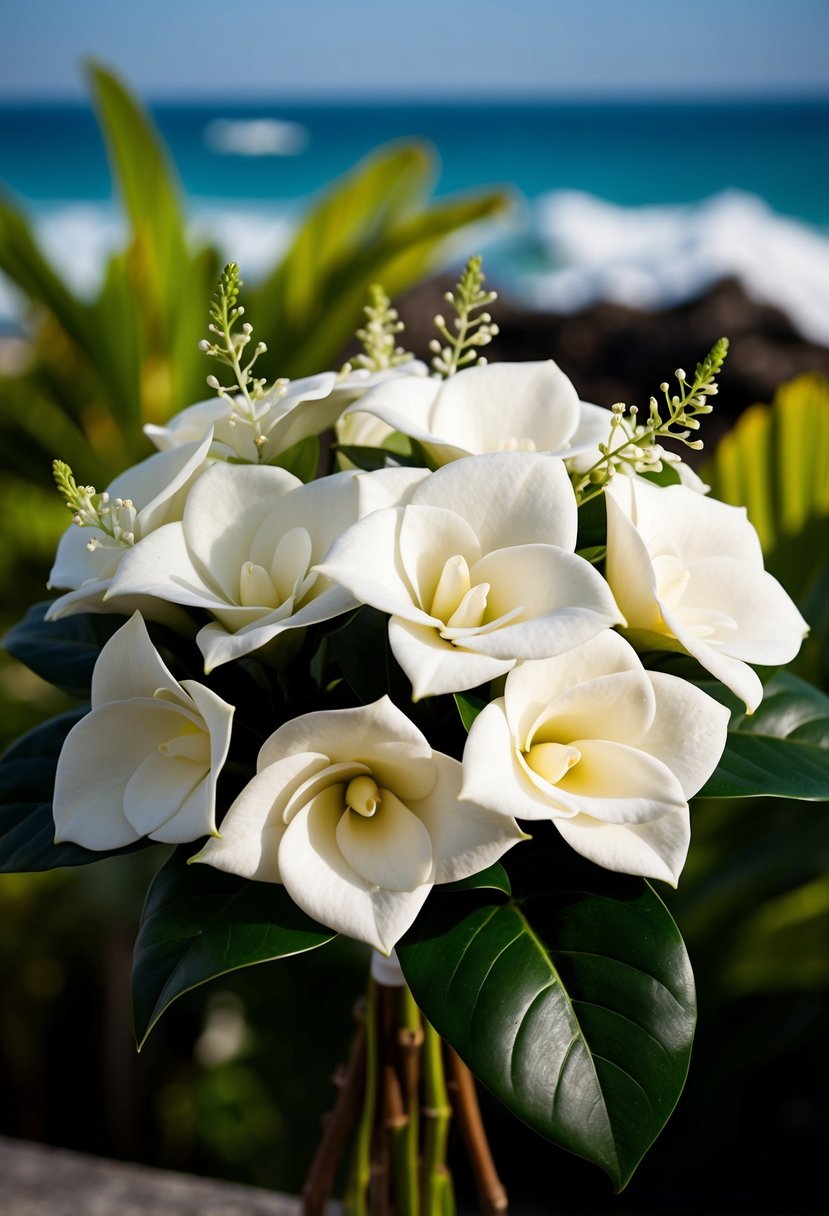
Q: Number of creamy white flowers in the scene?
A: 9